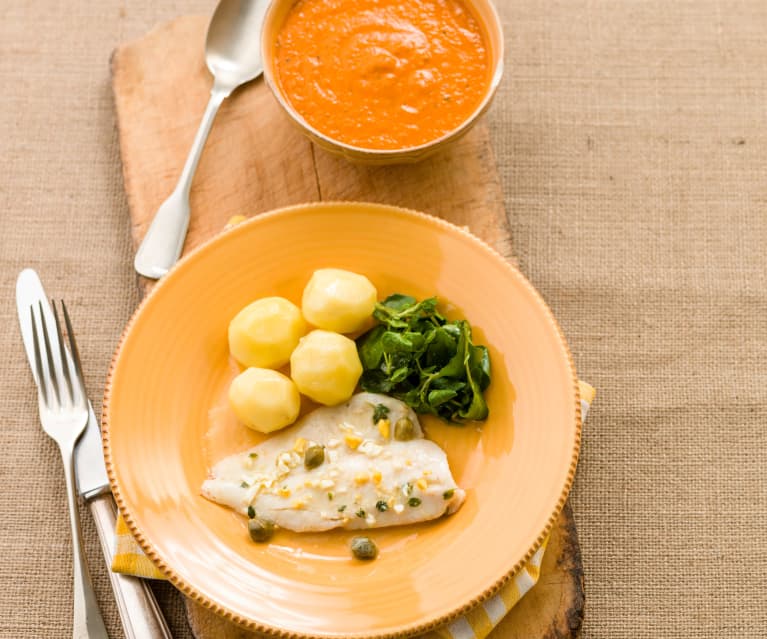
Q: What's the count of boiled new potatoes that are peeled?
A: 4